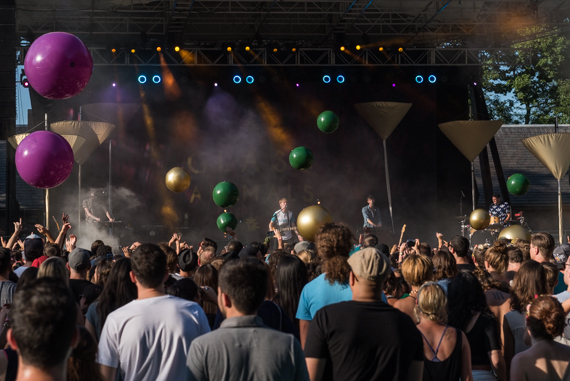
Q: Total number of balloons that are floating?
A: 11